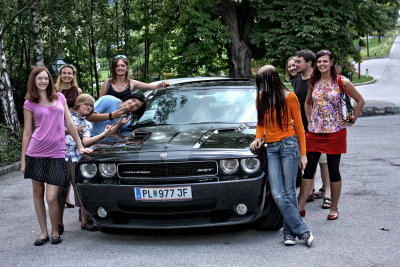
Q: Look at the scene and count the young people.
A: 9